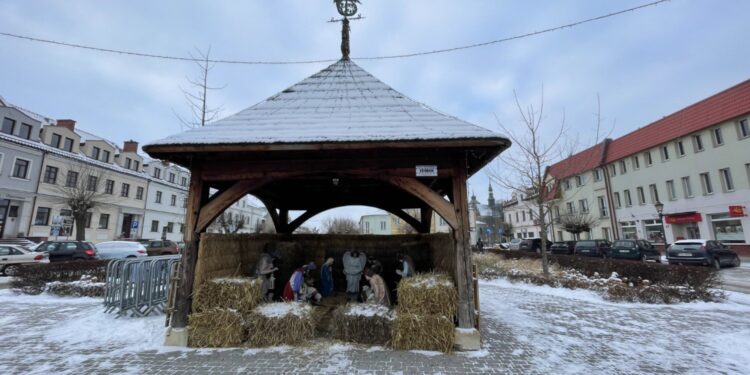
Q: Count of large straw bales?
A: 6